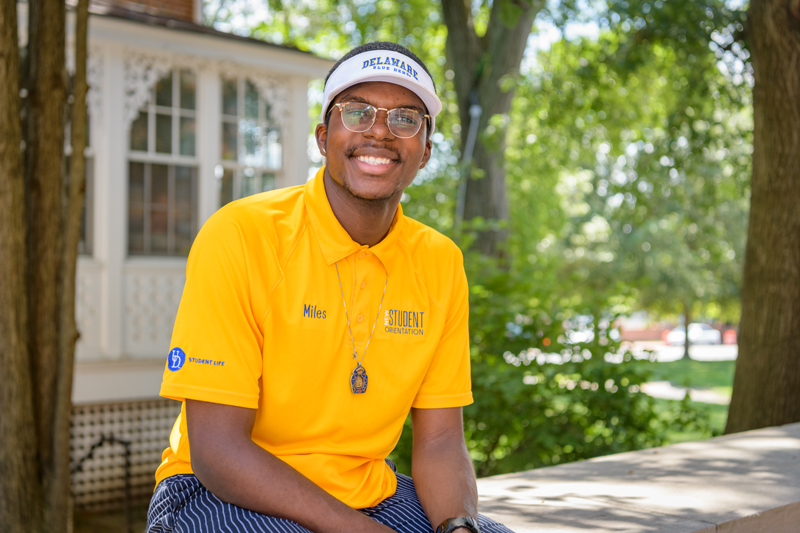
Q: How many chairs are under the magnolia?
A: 0